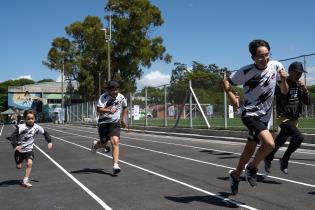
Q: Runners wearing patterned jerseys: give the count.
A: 3